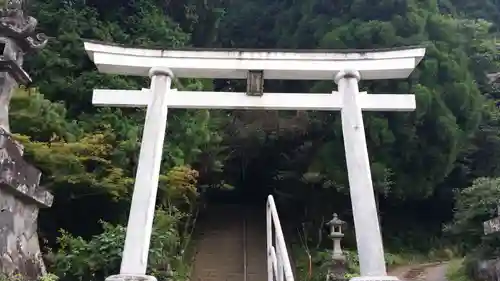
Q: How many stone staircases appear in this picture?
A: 1